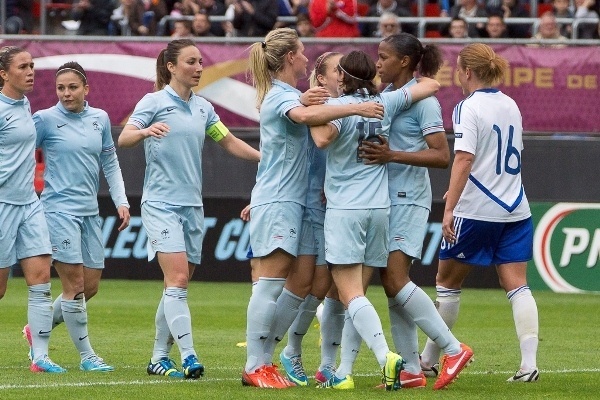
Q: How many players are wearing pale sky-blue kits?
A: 7